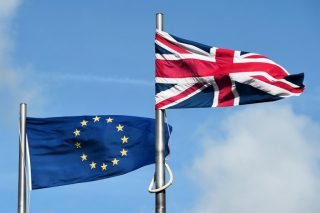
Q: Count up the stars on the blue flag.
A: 12